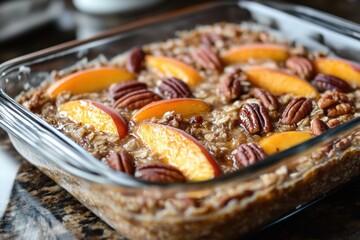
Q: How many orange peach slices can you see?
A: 9